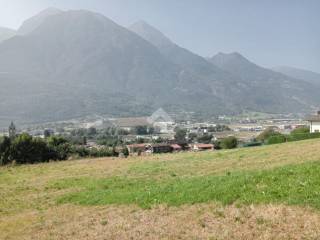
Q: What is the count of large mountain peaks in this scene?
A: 3